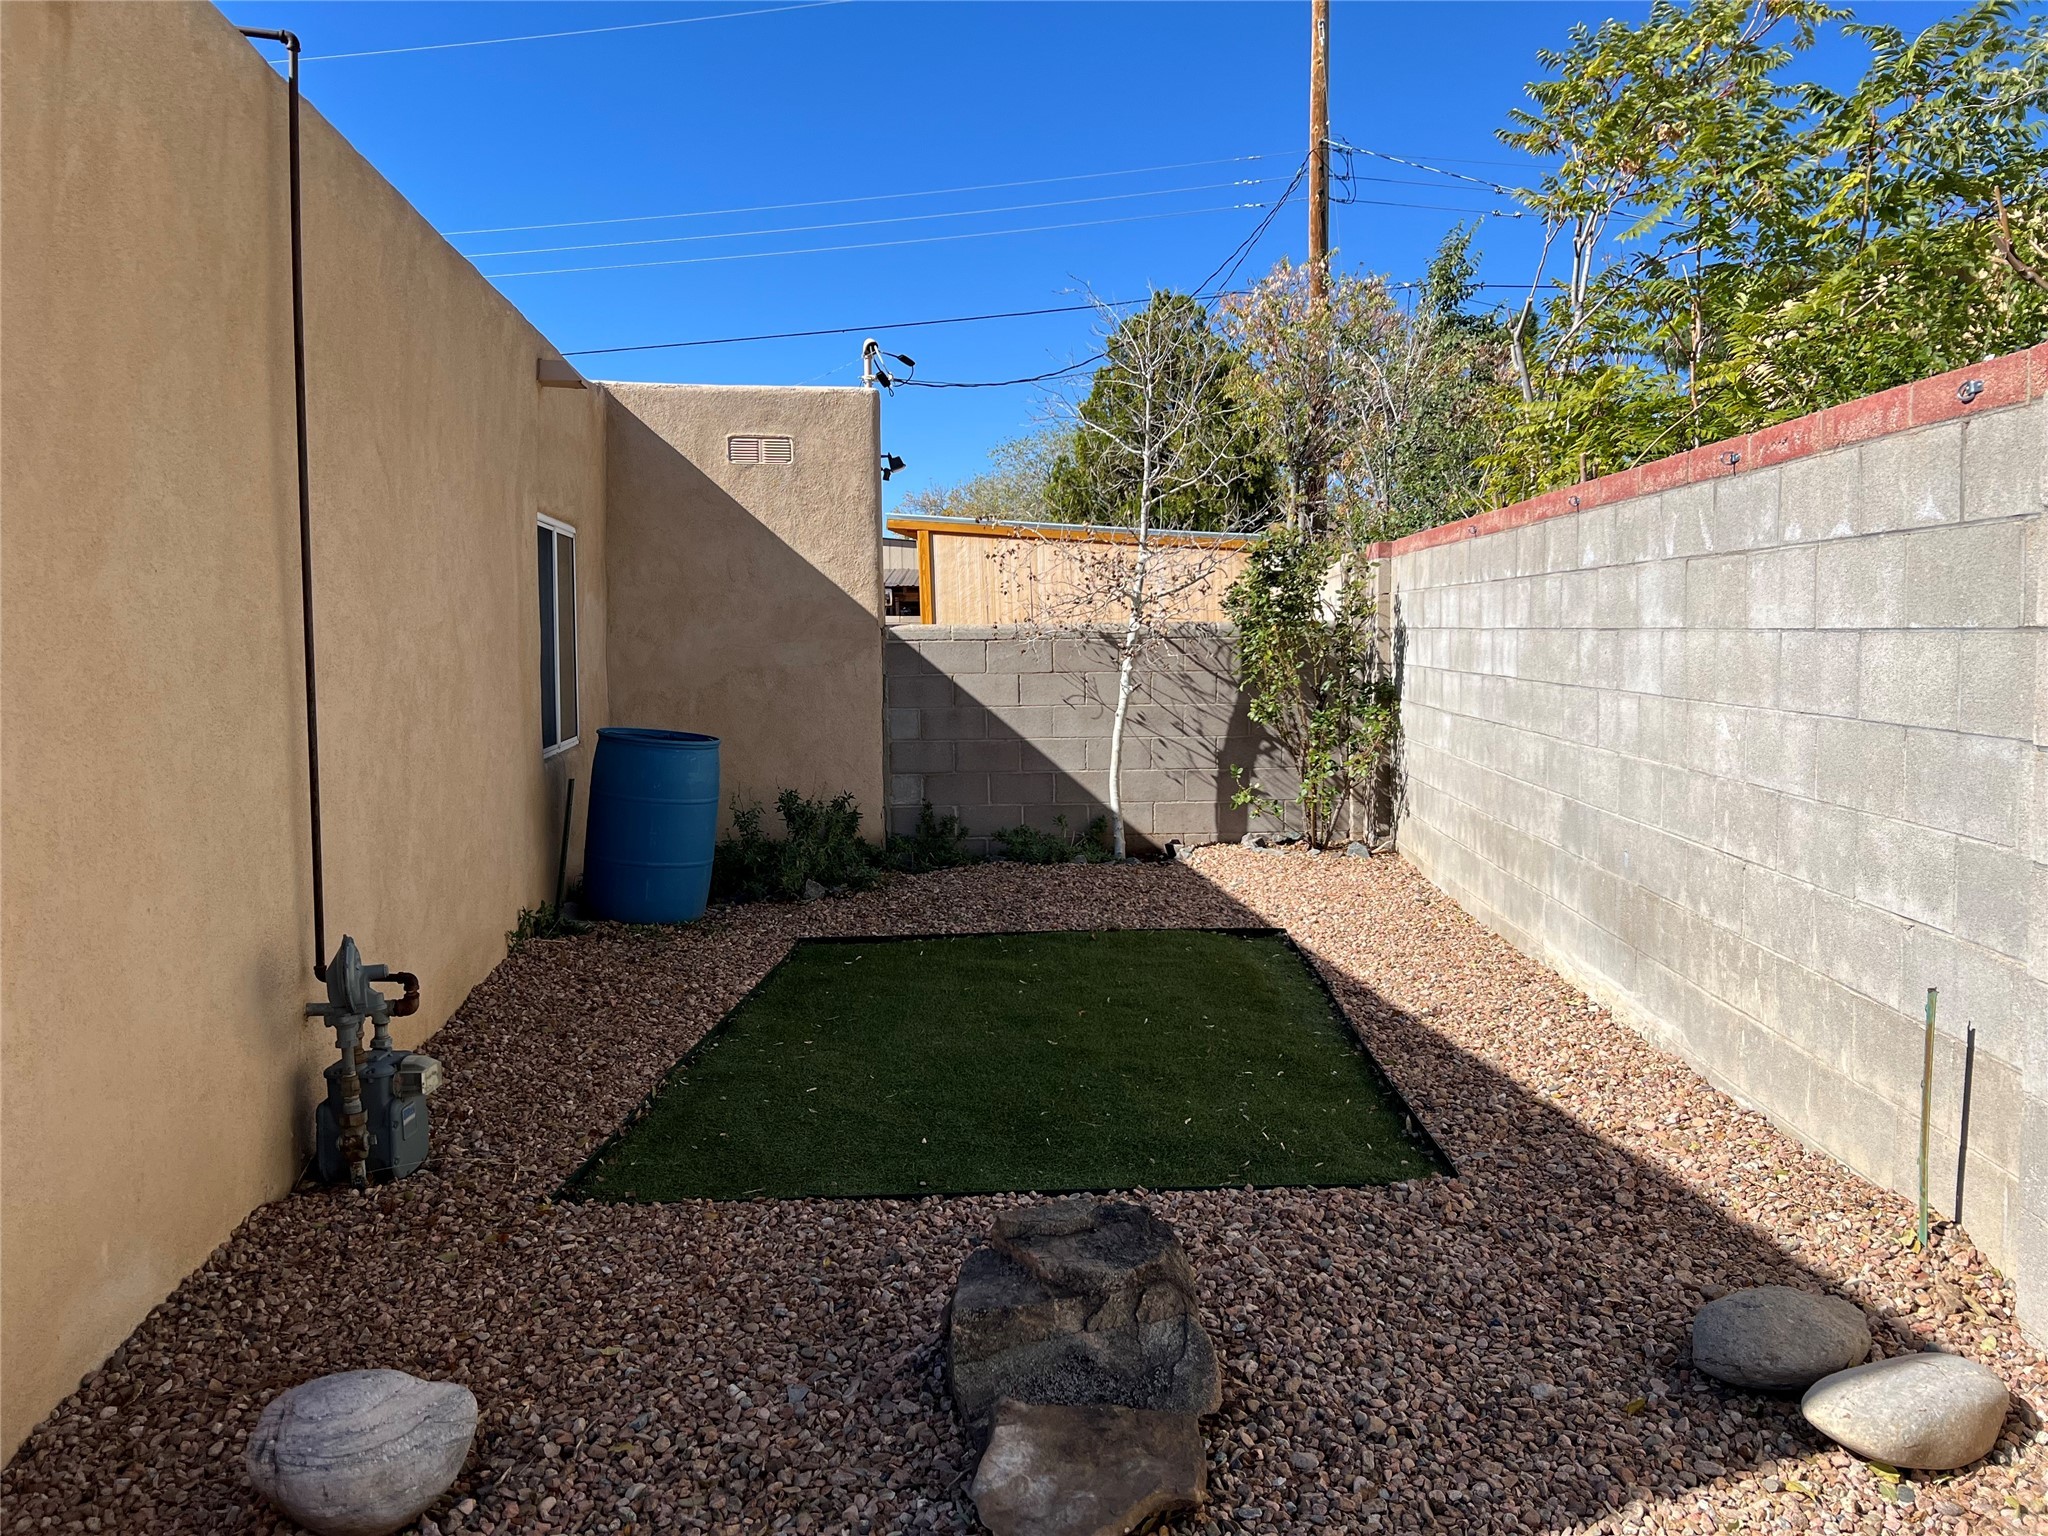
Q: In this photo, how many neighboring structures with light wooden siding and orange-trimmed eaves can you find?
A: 1